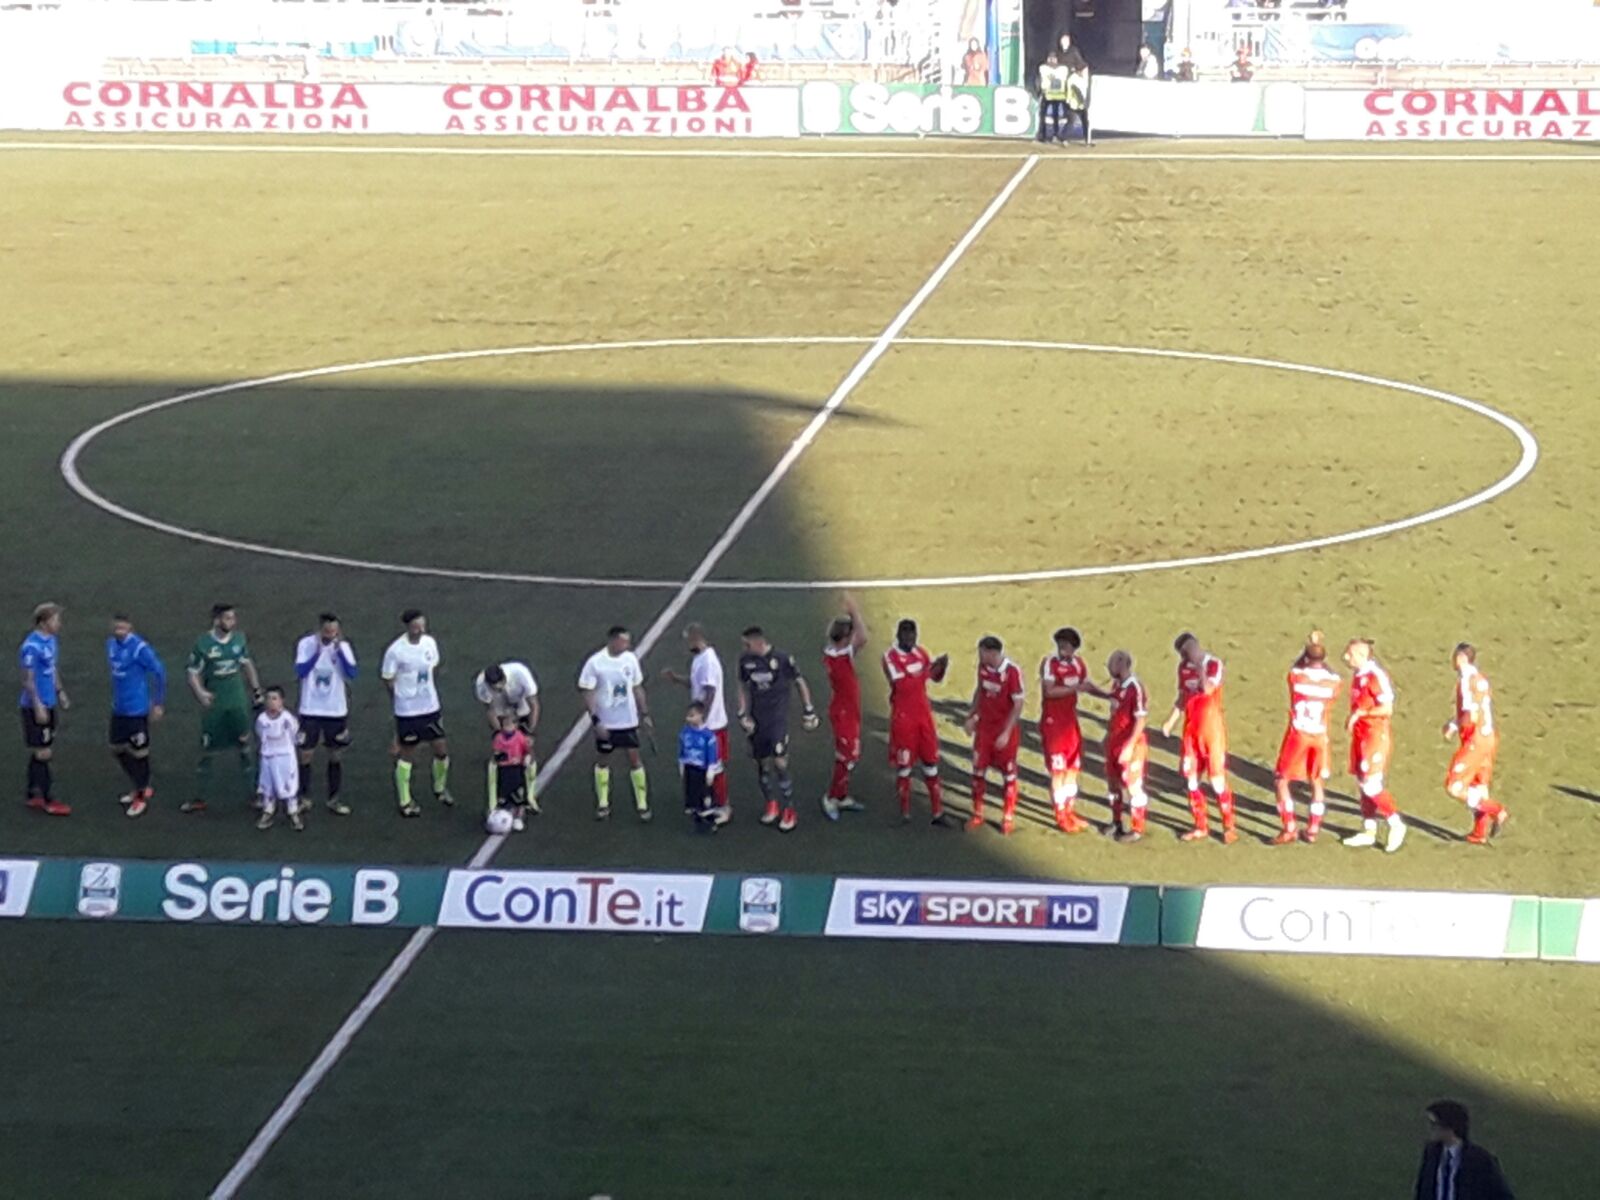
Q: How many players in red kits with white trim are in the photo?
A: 9